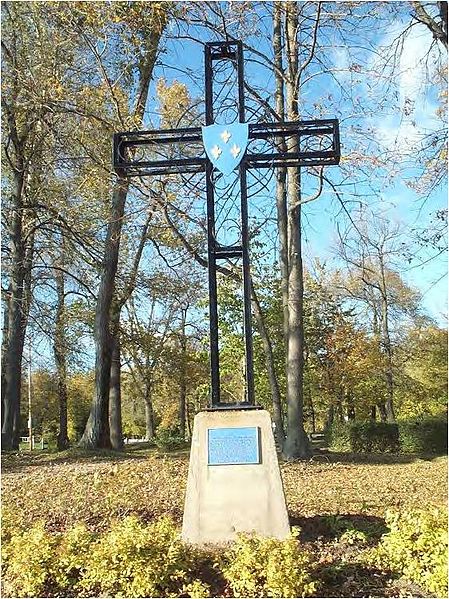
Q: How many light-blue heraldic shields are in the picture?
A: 1